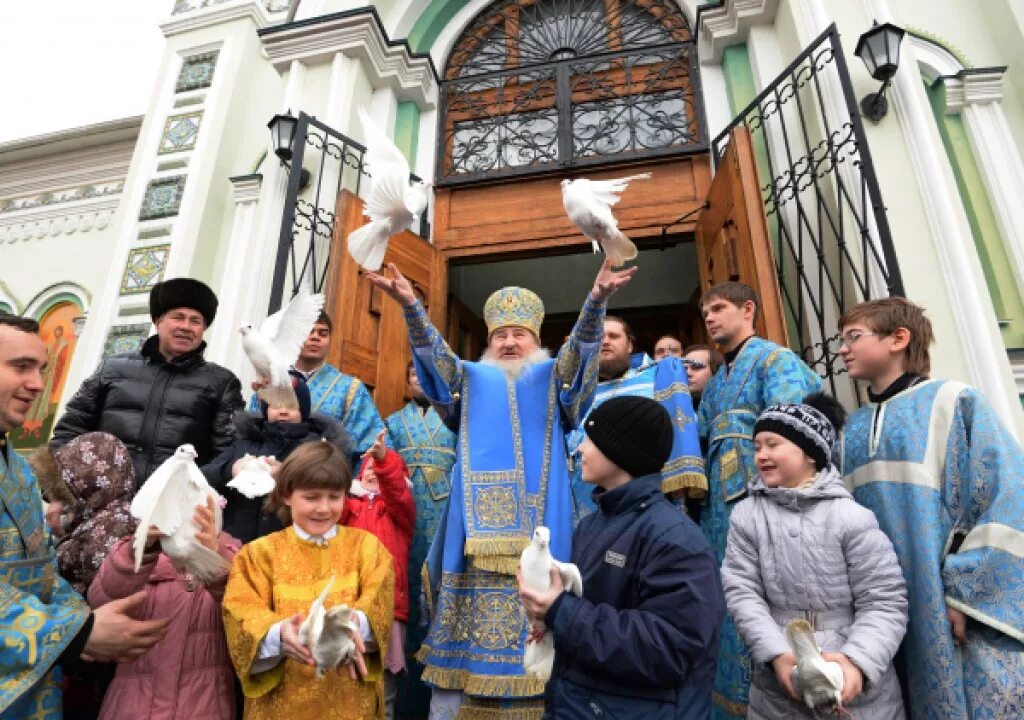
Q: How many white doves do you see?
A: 8